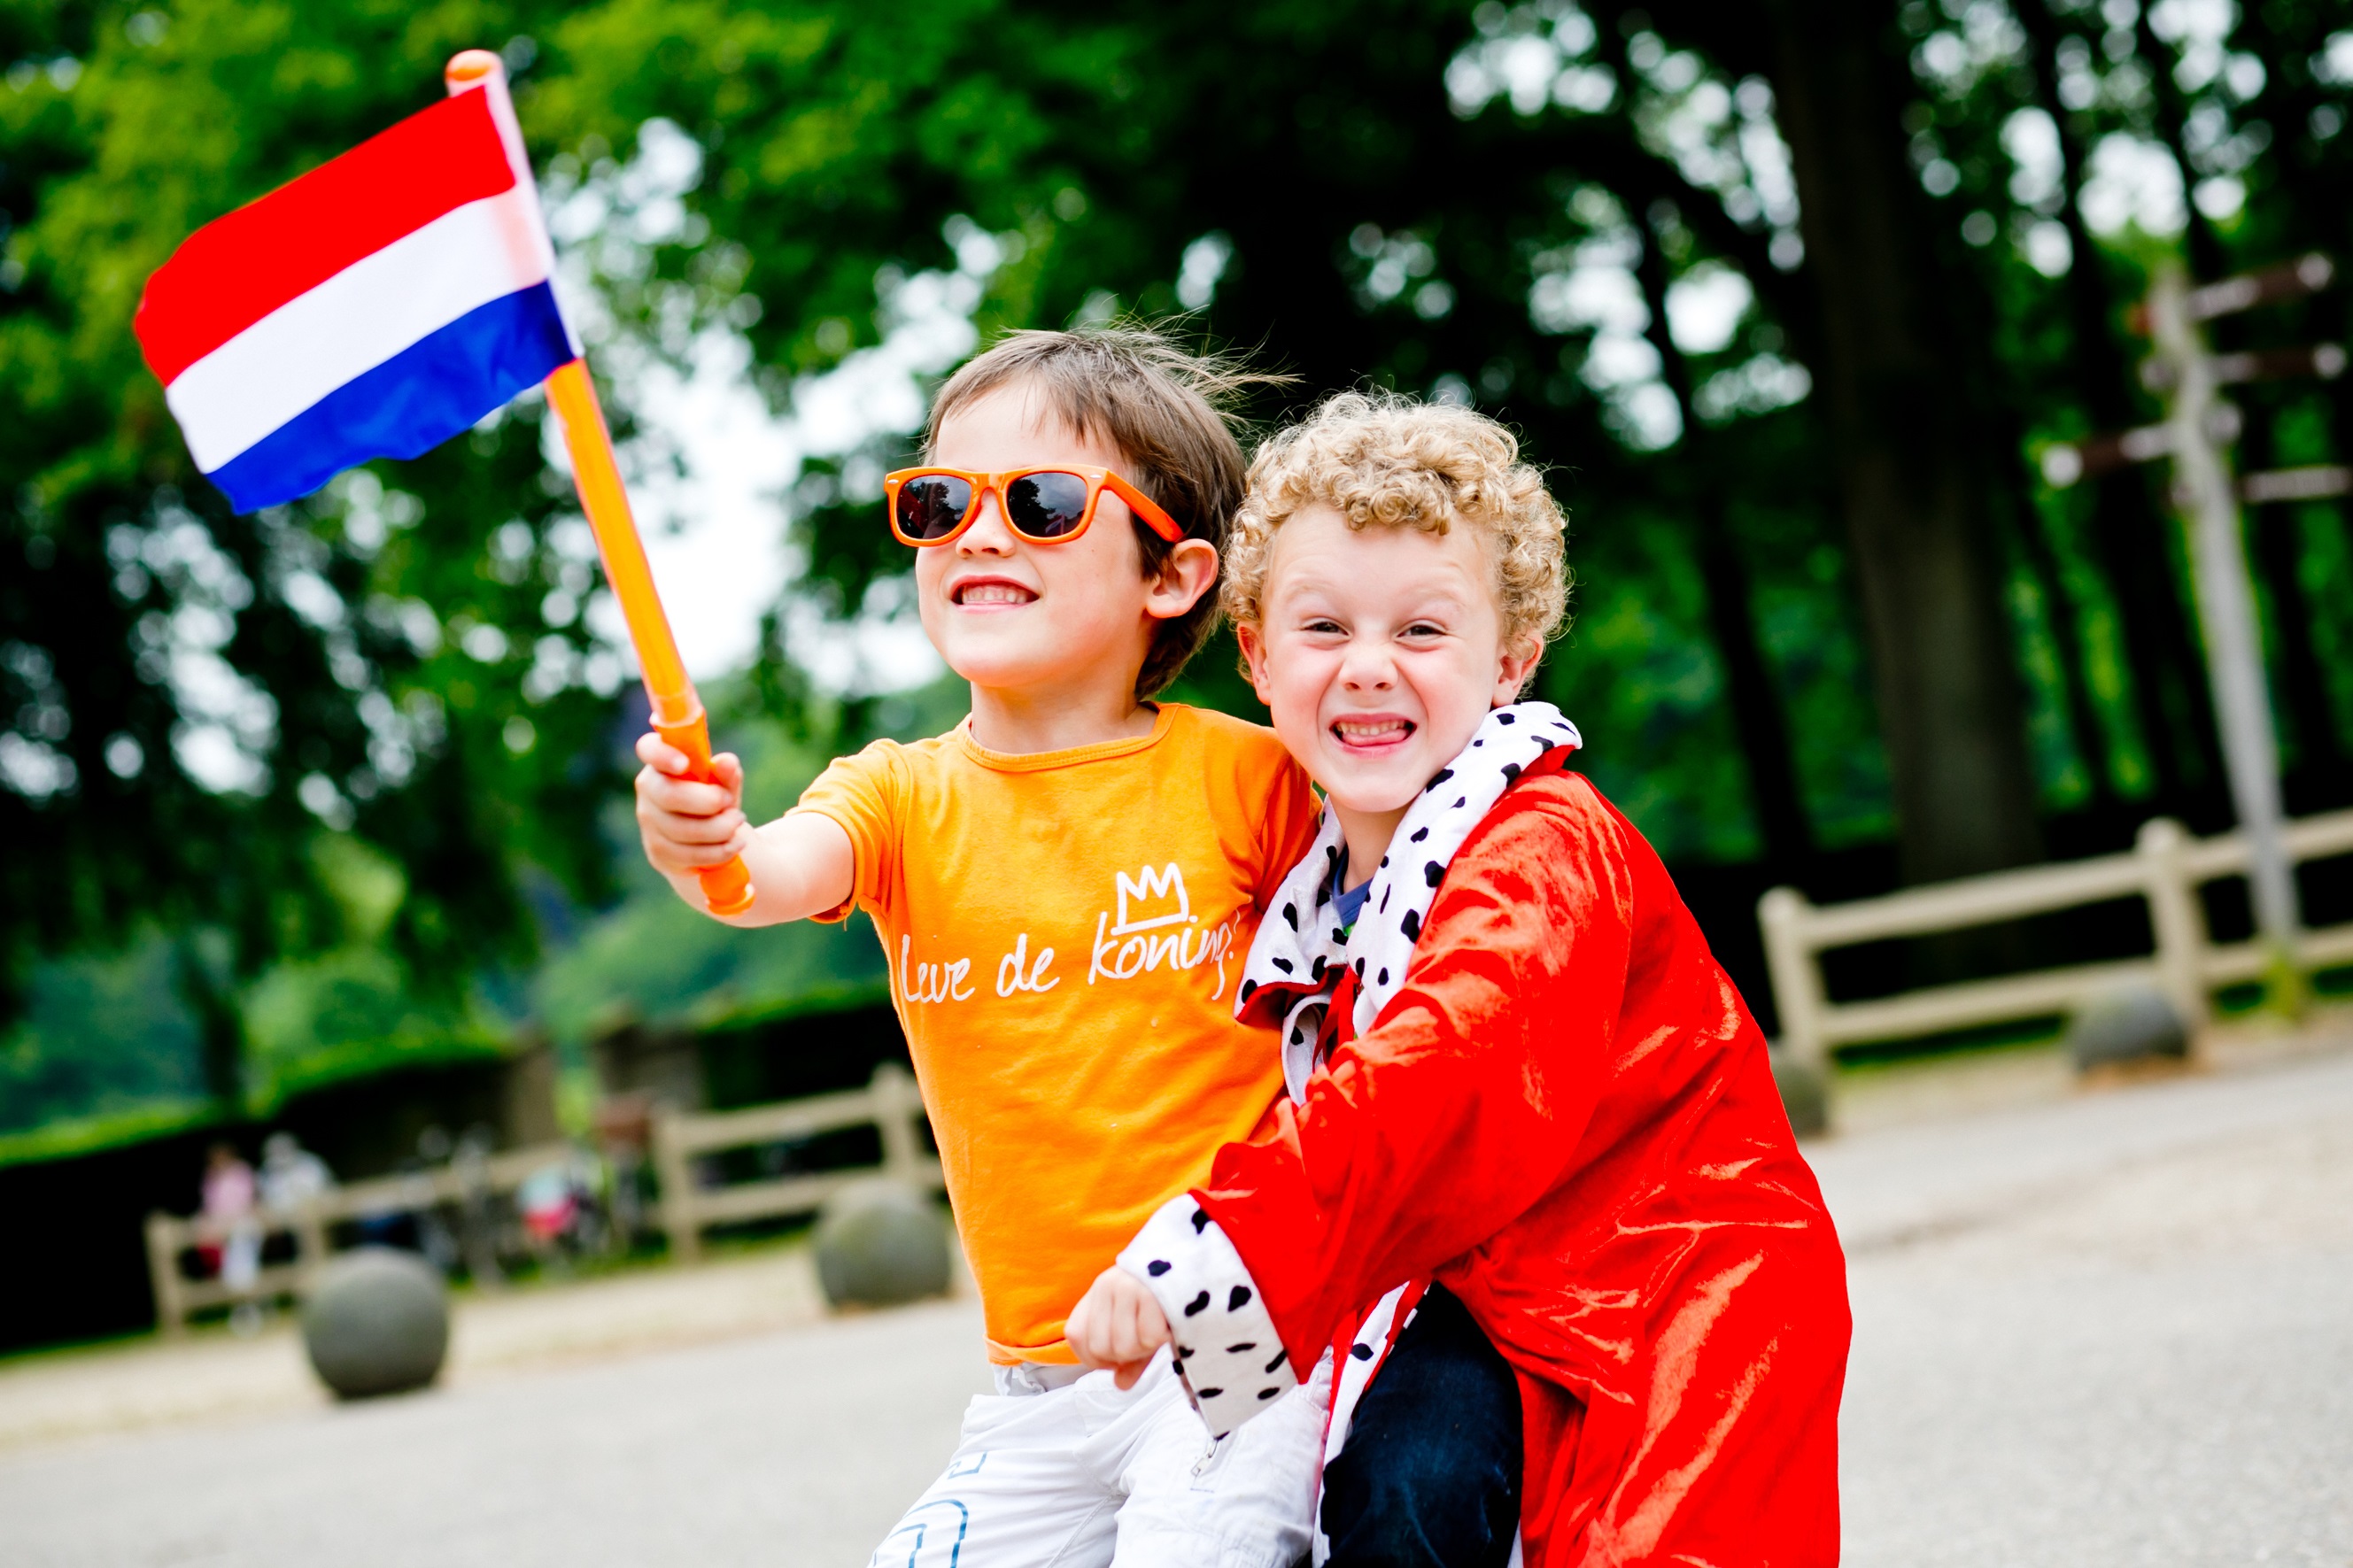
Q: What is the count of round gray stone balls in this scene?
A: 4